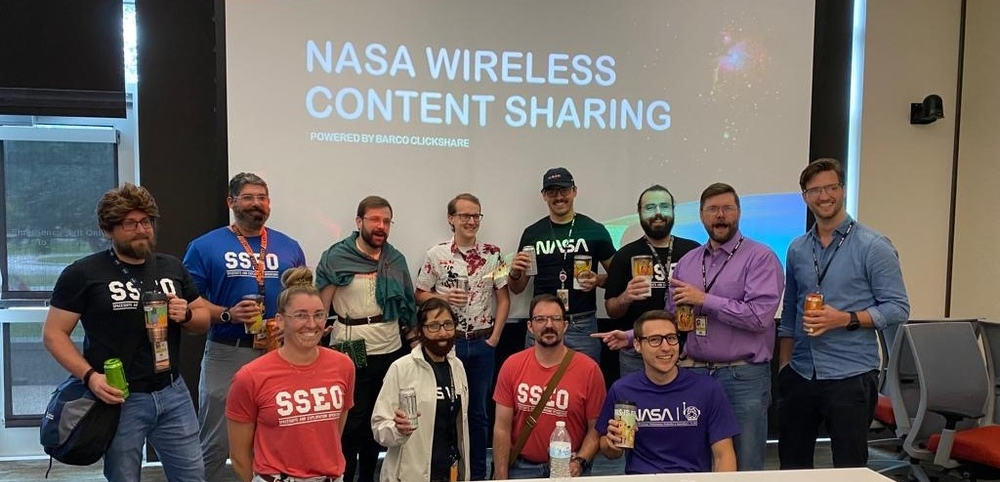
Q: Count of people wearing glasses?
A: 12